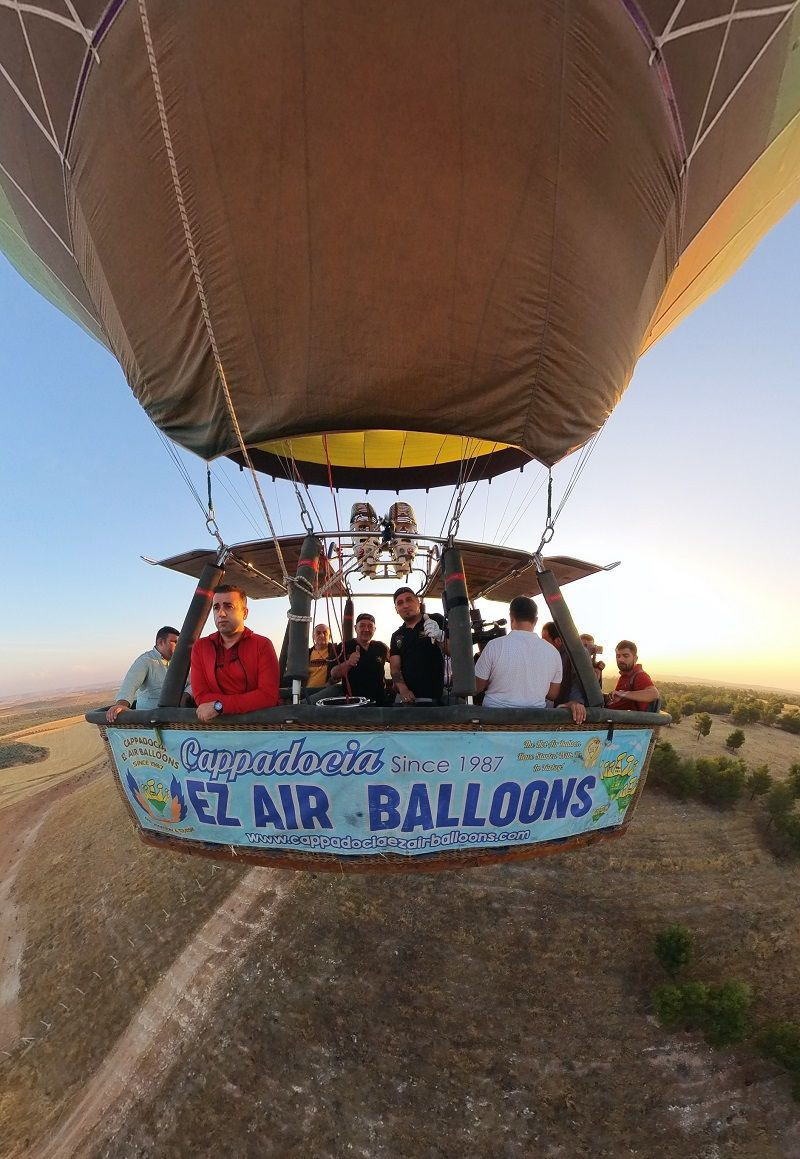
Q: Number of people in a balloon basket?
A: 9